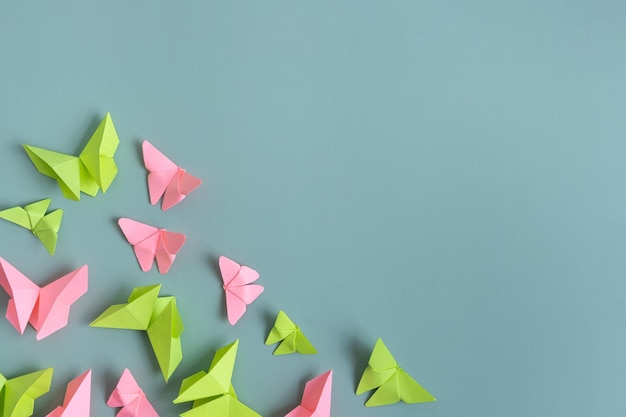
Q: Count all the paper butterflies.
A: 14